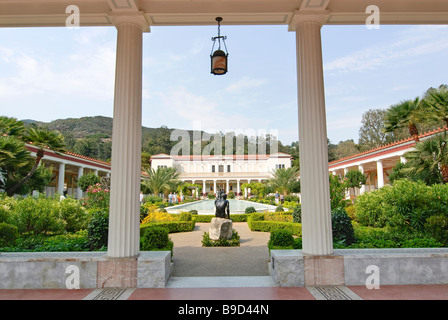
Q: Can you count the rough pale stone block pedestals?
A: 1